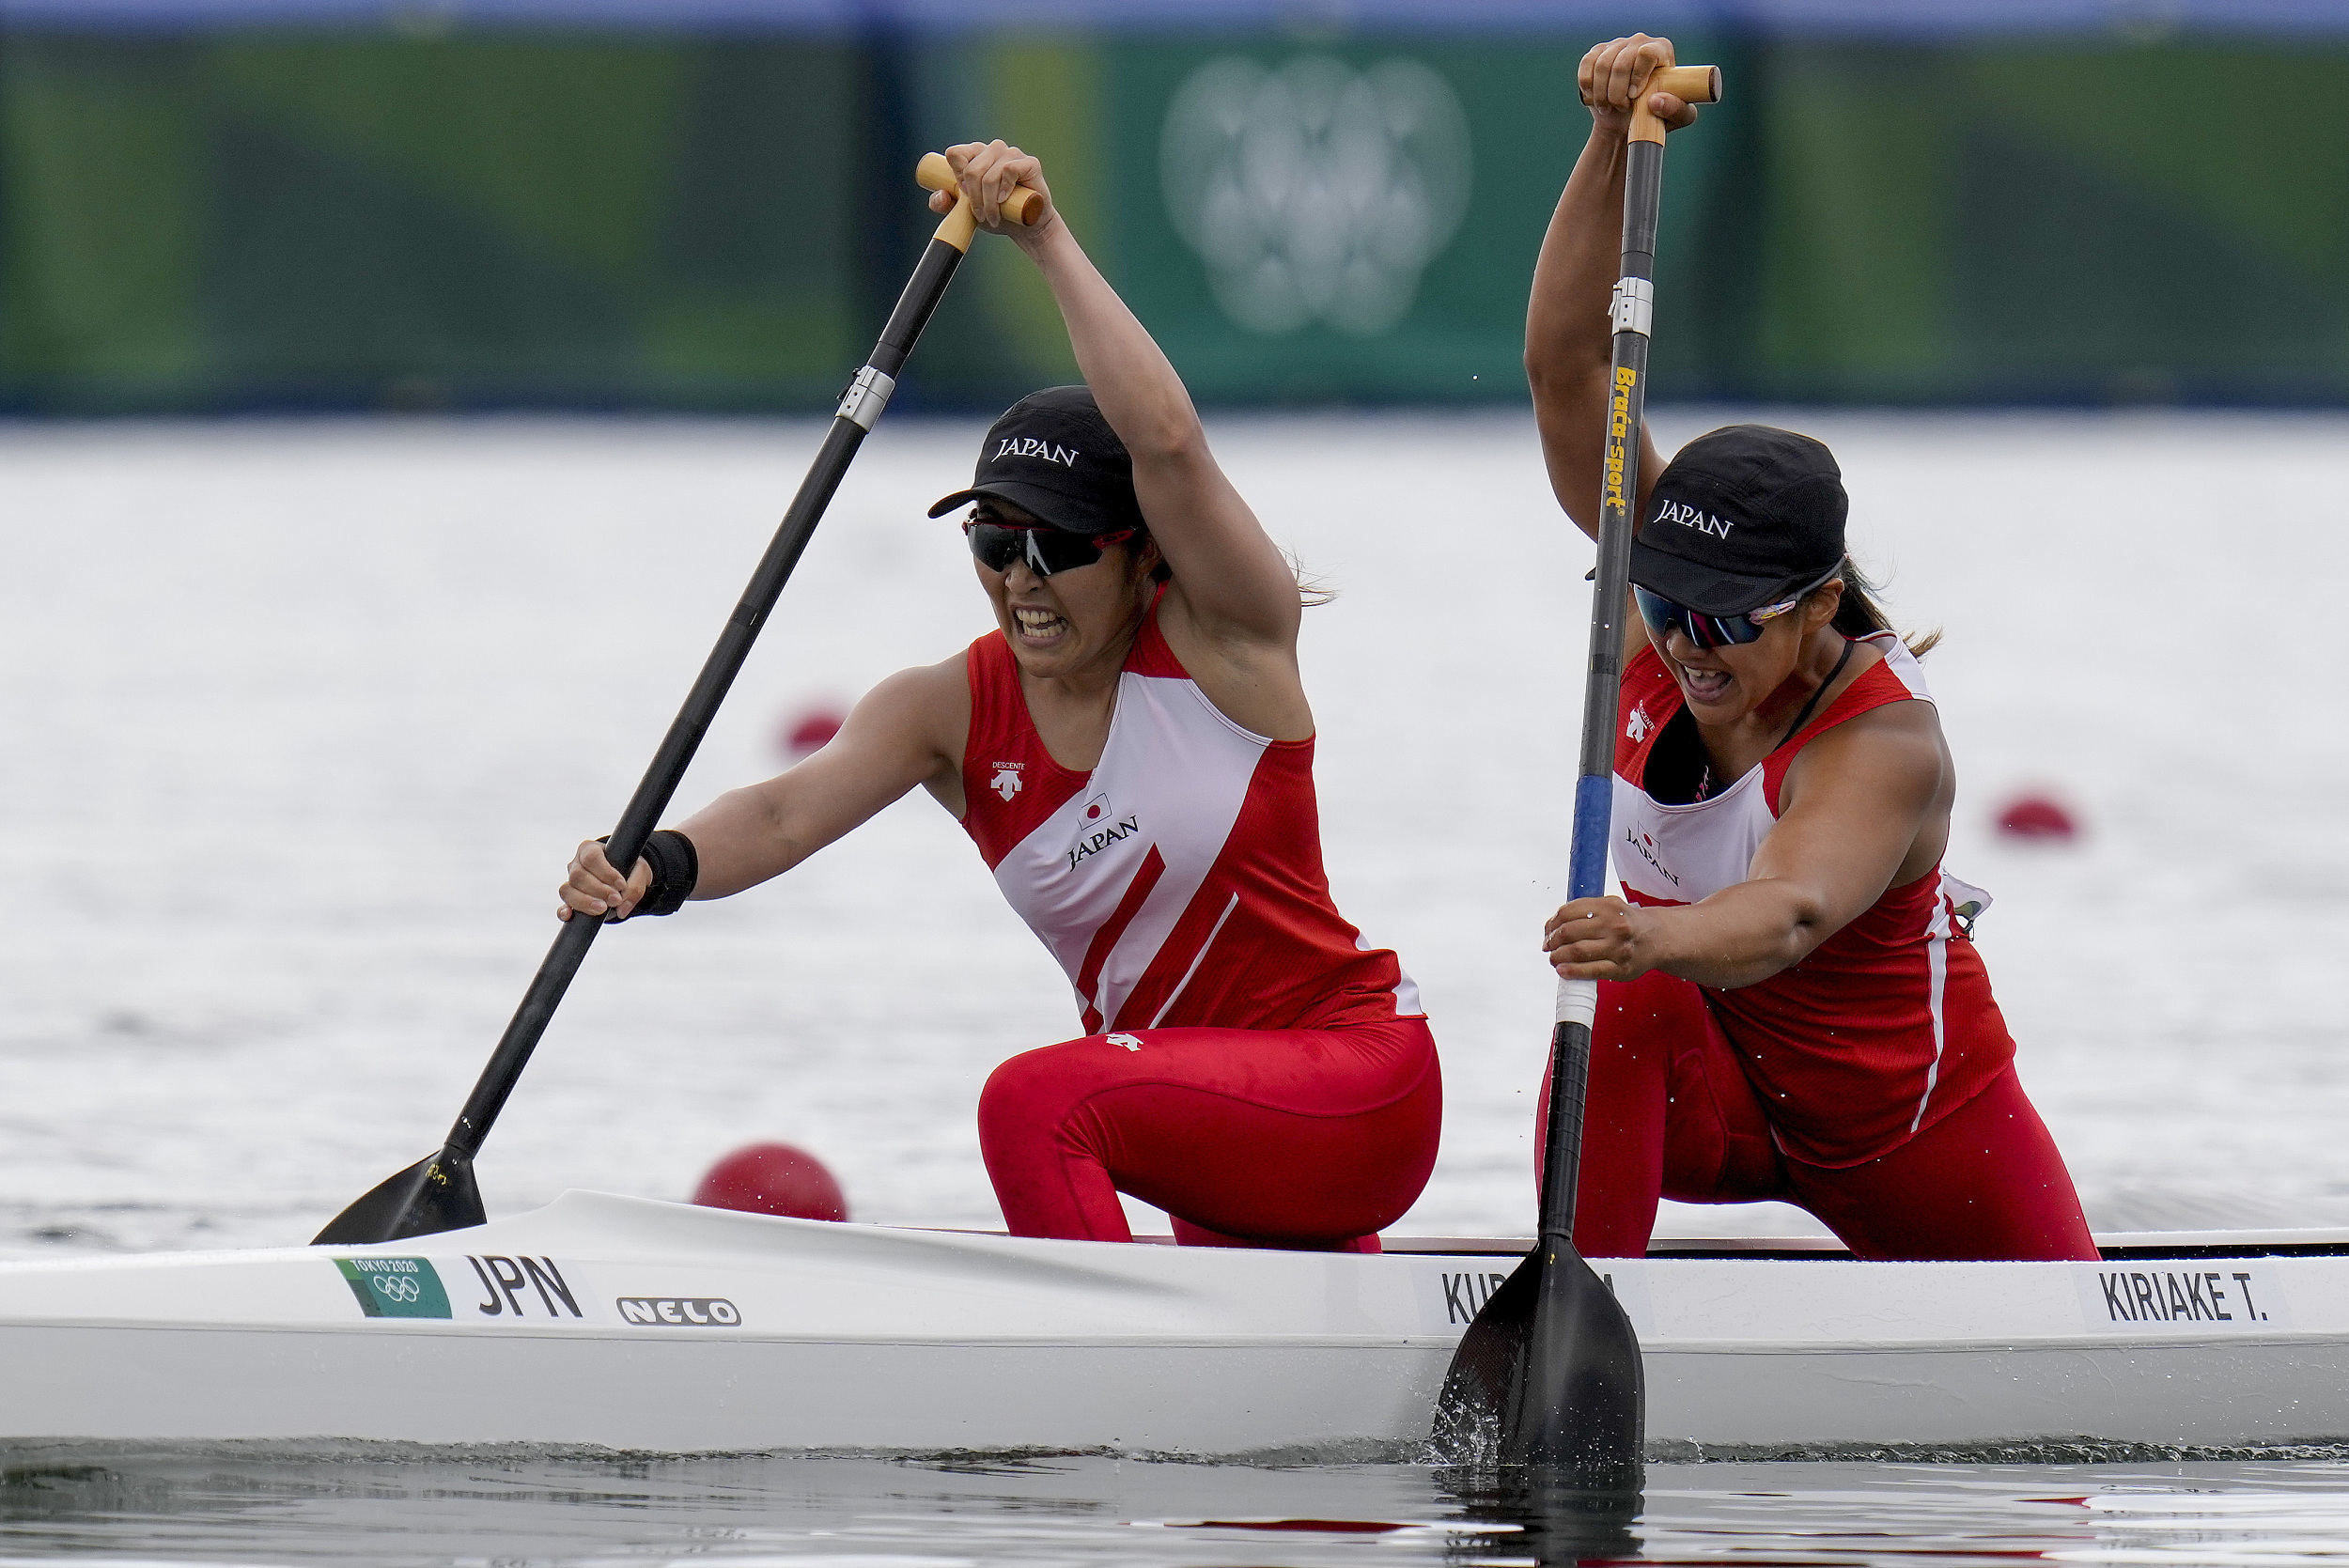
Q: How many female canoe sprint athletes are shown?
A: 2